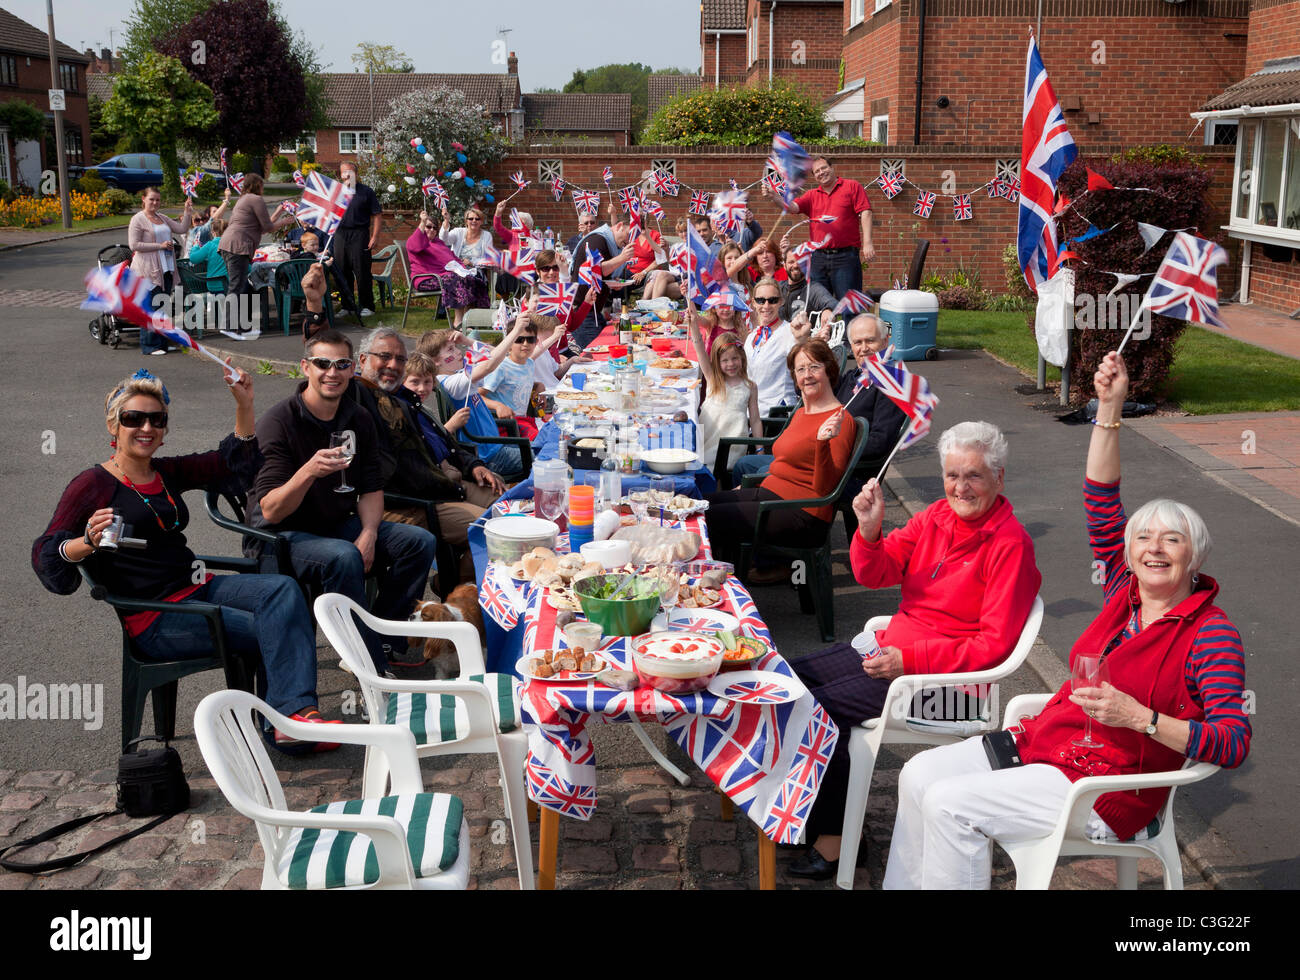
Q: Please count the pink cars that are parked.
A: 0